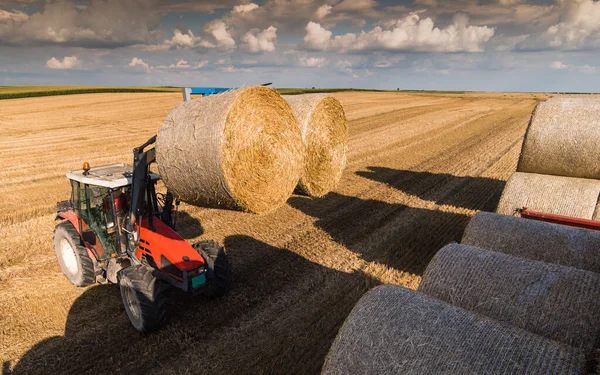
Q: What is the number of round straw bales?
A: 7